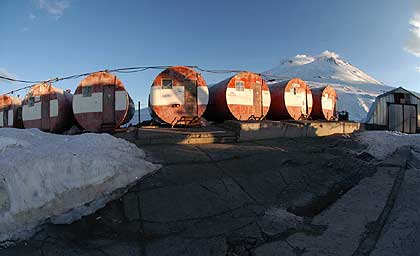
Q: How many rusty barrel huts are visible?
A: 7